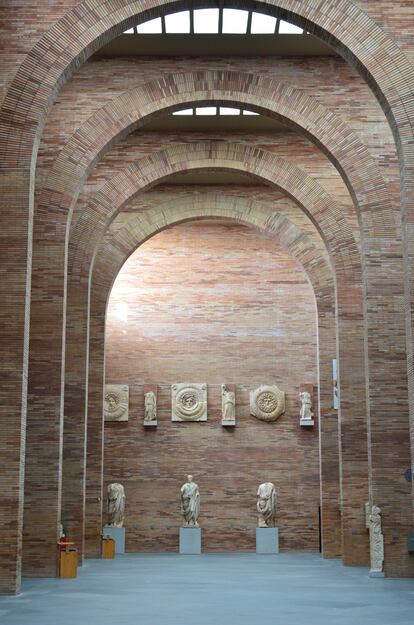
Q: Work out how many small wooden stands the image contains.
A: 2